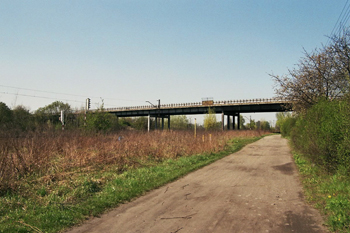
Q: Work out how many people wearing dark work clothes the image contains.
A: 0